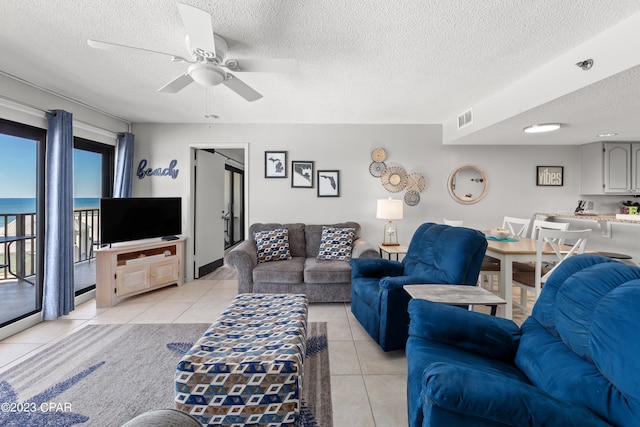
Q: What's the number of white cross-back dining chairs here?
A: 4